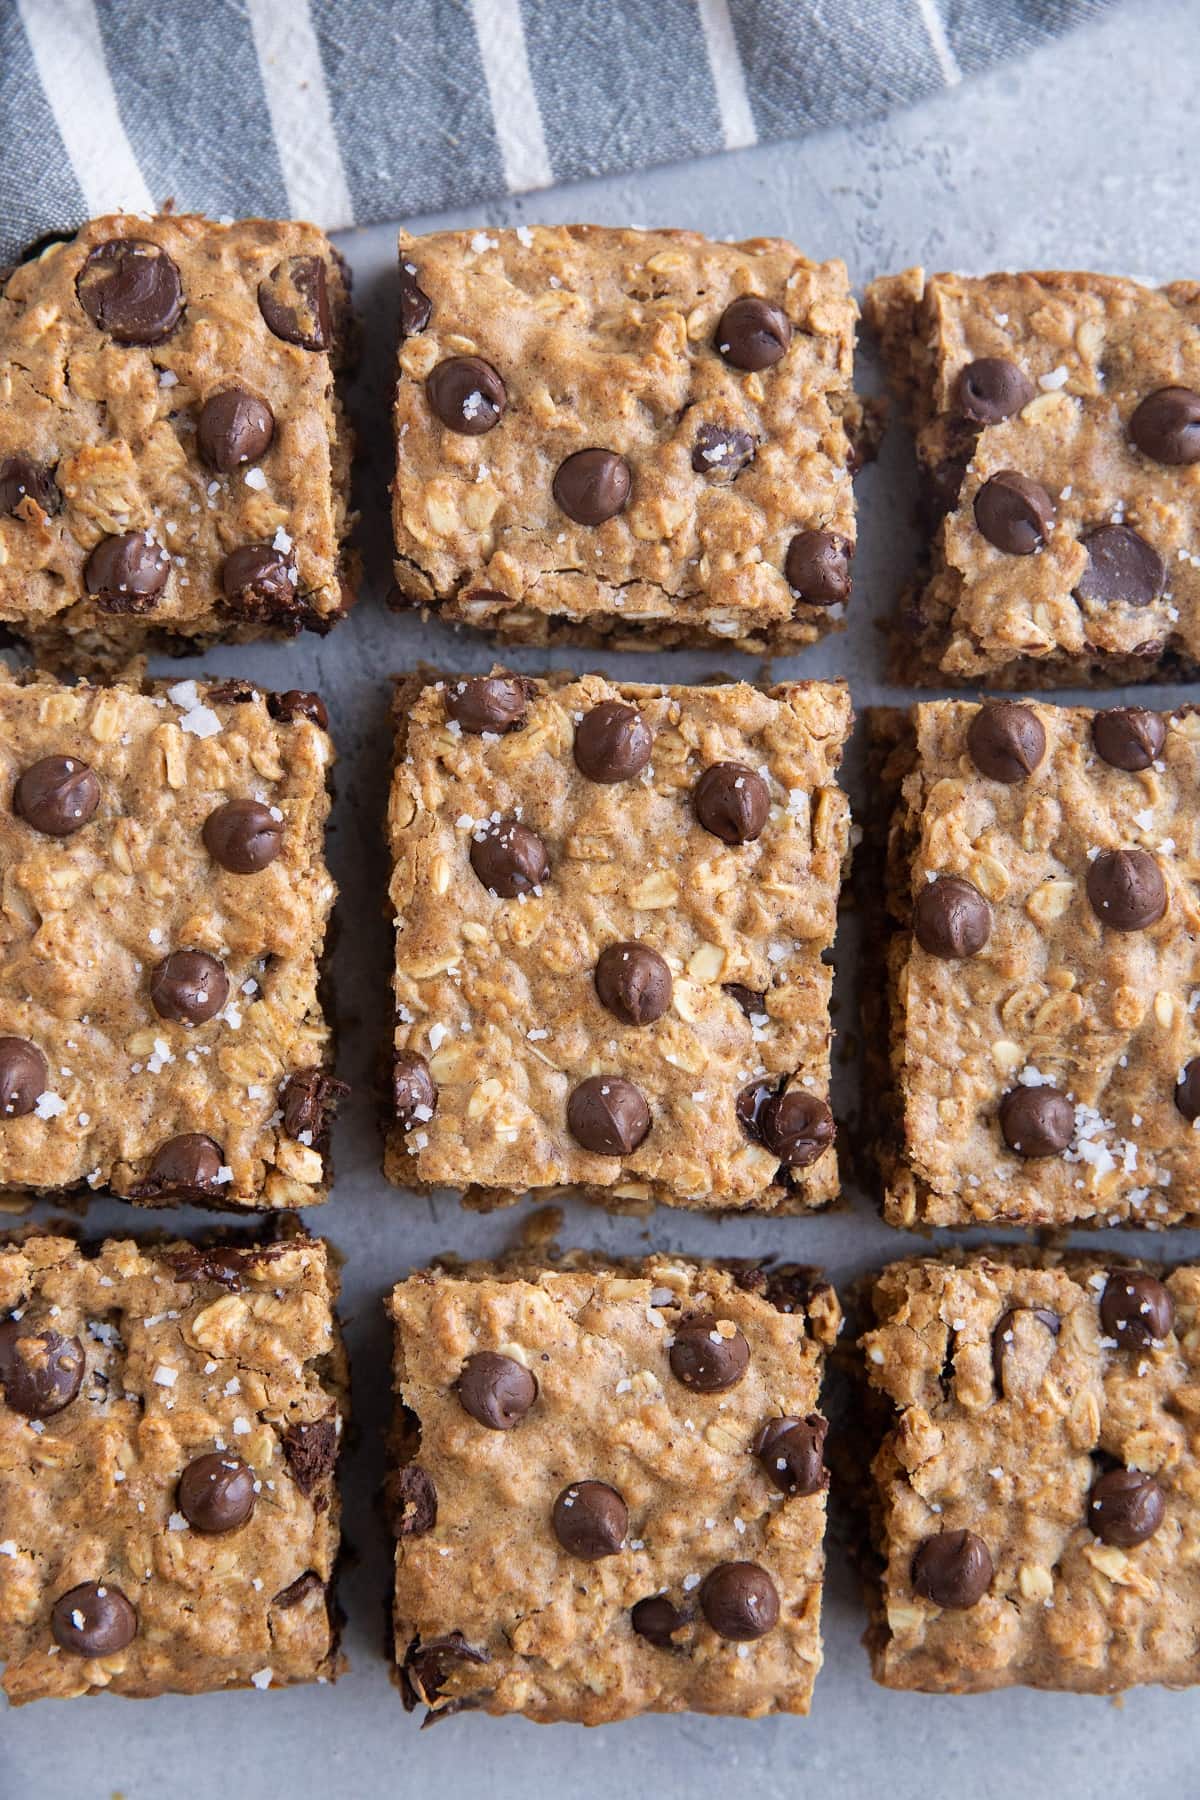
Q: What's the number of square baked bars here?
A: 9